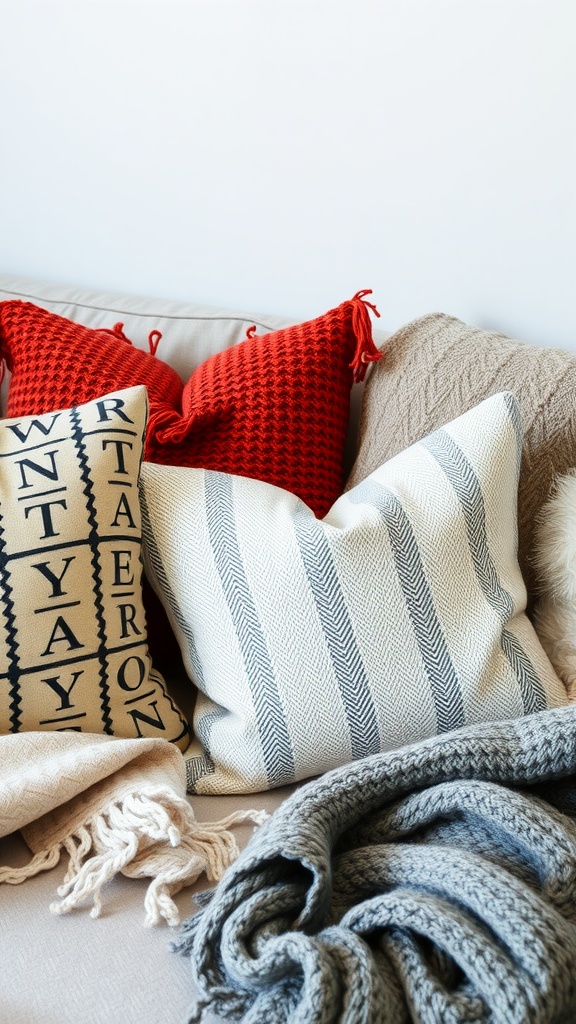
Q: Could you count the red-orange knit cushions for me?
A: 2